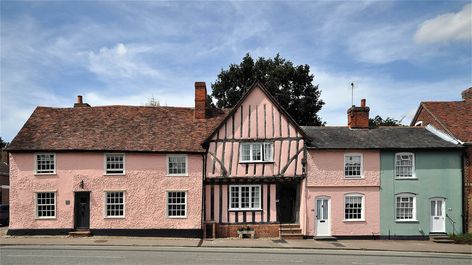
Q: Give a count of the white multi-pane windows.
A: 12